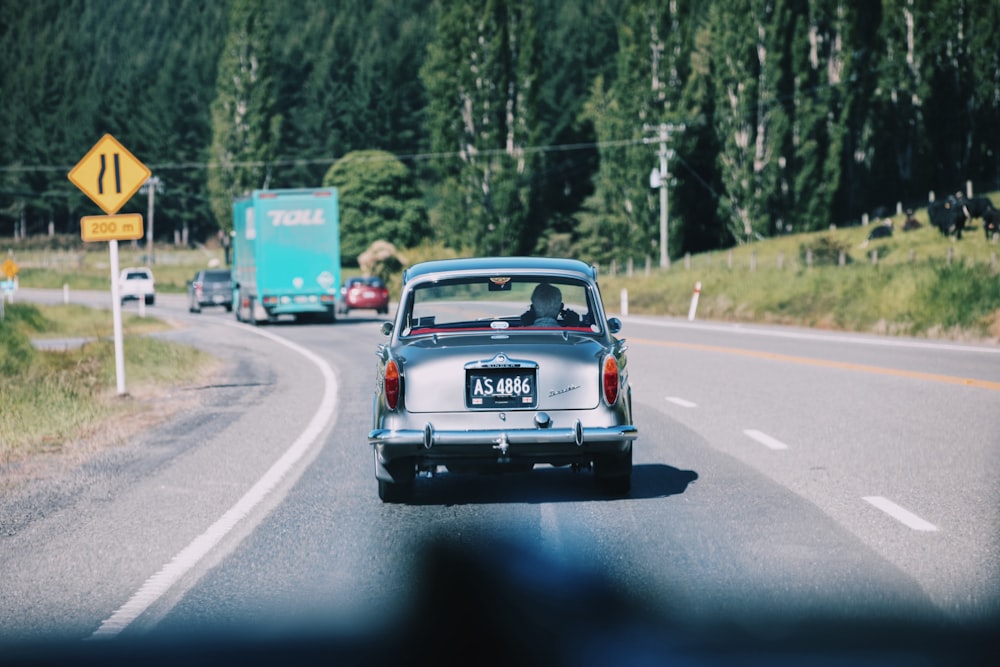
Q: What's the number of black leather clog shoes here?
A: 0